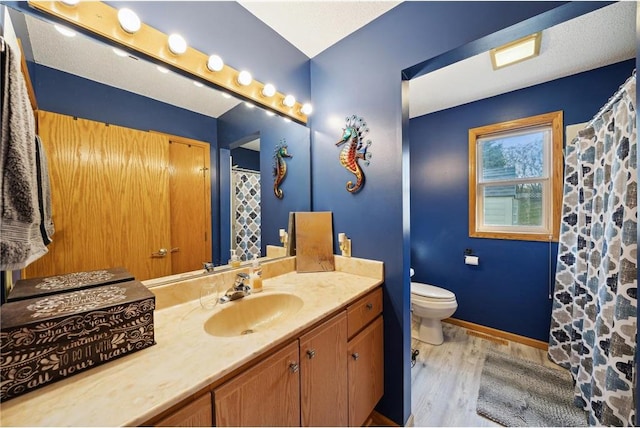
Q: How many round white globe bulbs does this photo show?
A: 8